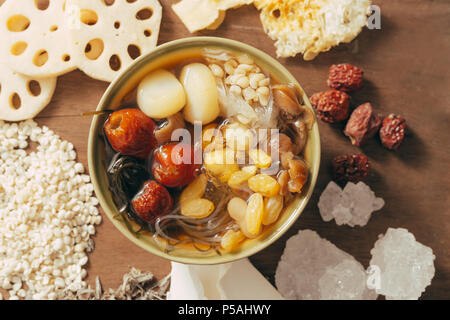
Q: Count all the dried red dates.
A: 5